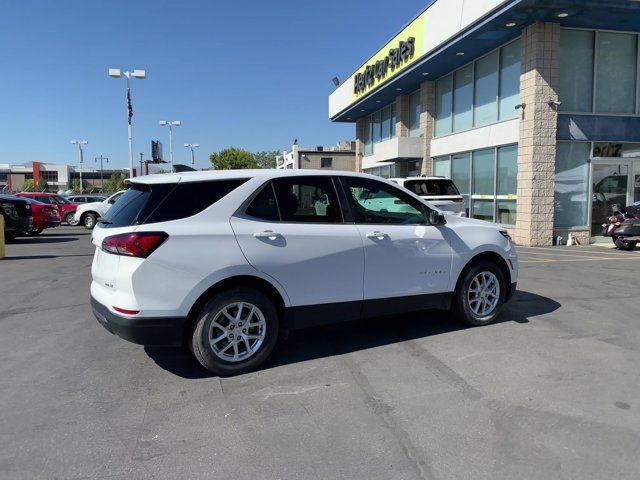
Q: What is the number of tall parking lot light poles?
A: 4